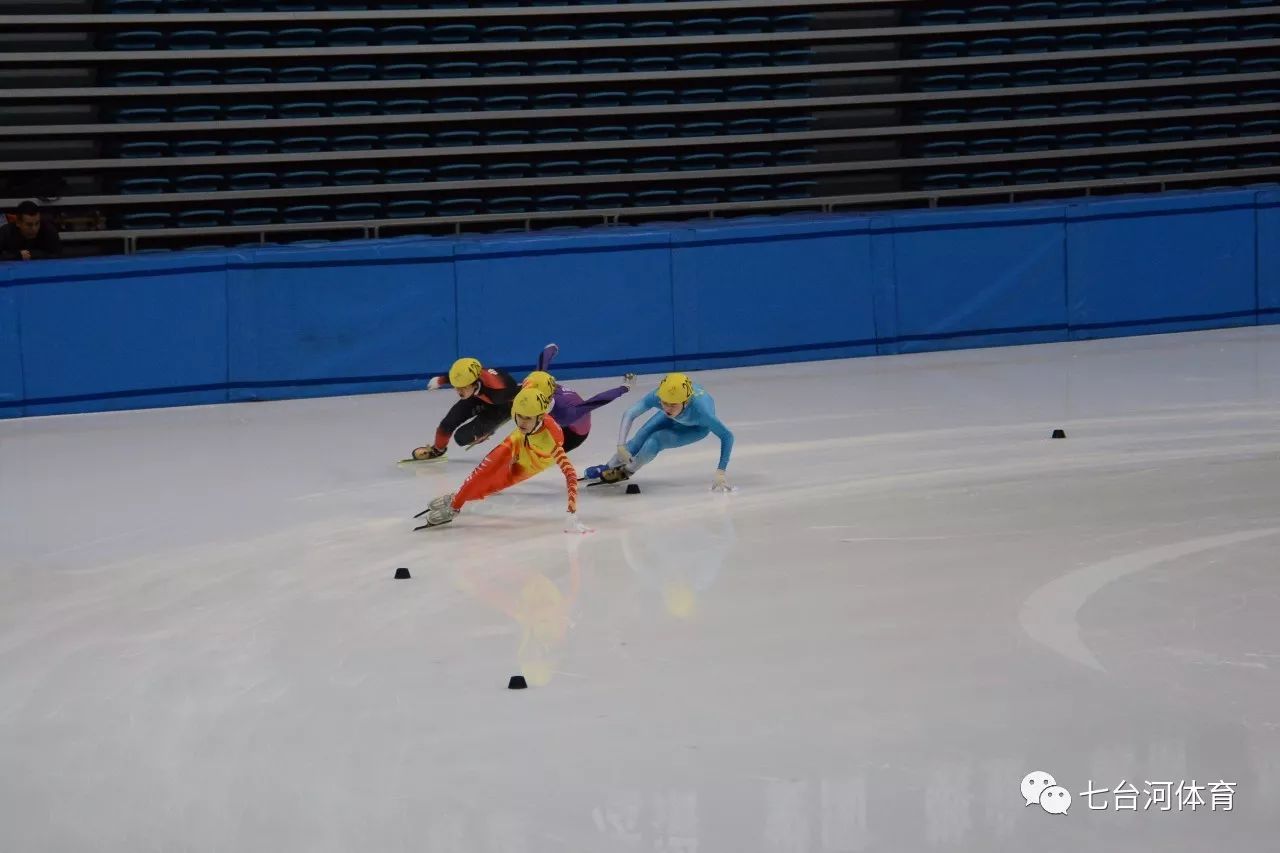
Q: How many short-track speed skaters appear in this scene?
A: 4